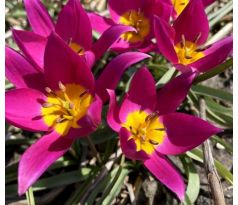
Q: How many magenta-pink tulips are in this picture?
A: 6